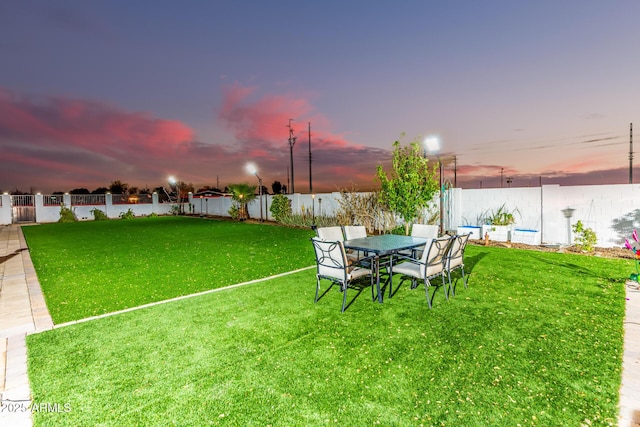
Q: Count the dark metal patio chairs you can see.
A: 6